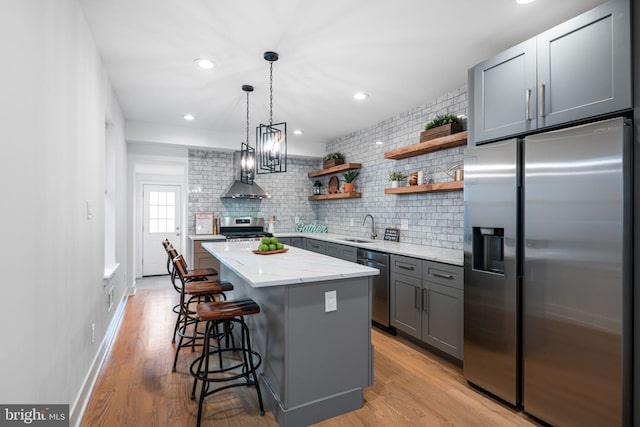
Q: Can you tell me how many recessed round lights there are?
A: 5